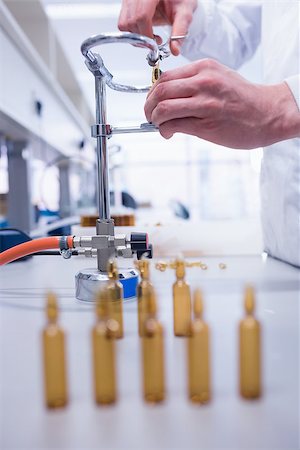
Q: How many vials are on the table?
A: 8